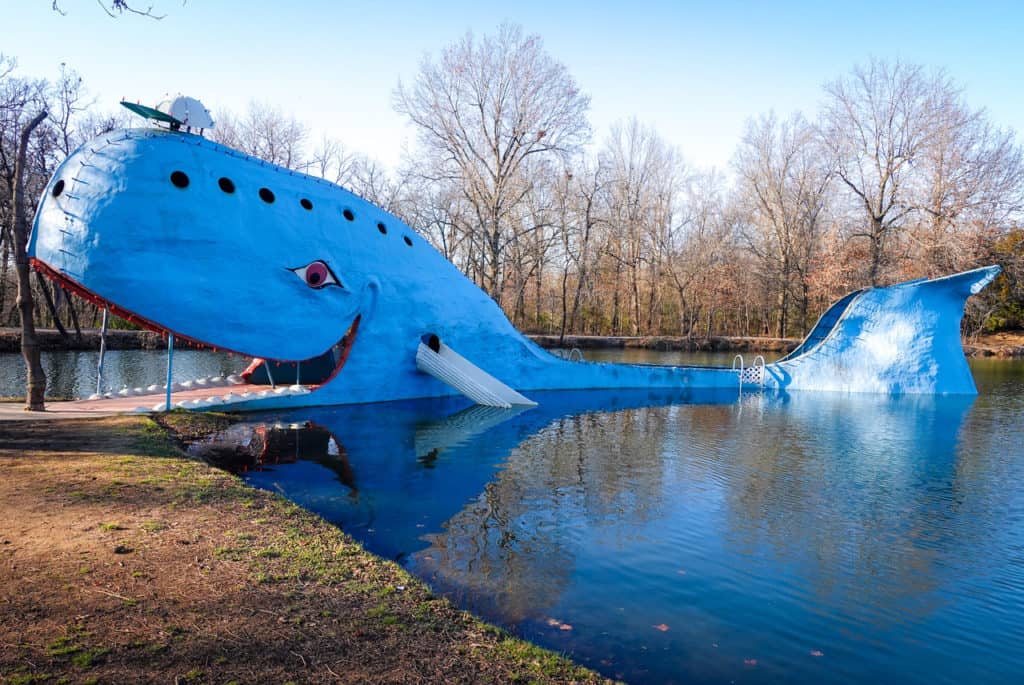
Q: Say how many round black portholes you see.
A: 8